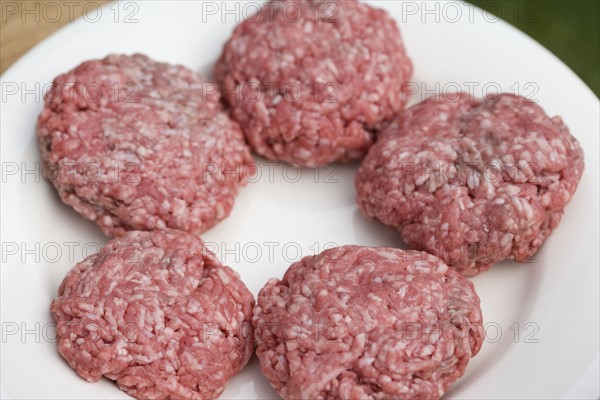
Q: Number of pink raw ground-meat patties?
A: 5